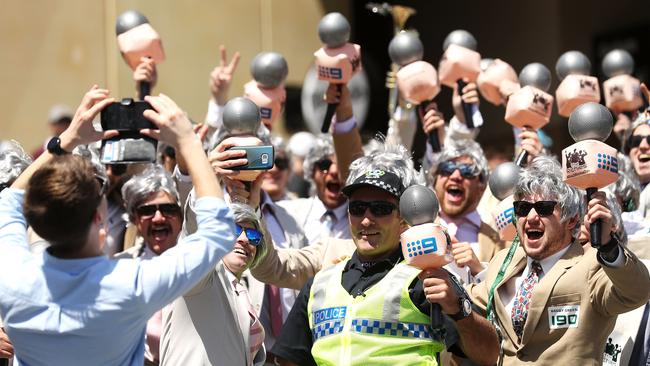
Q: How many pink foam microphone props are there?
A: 13